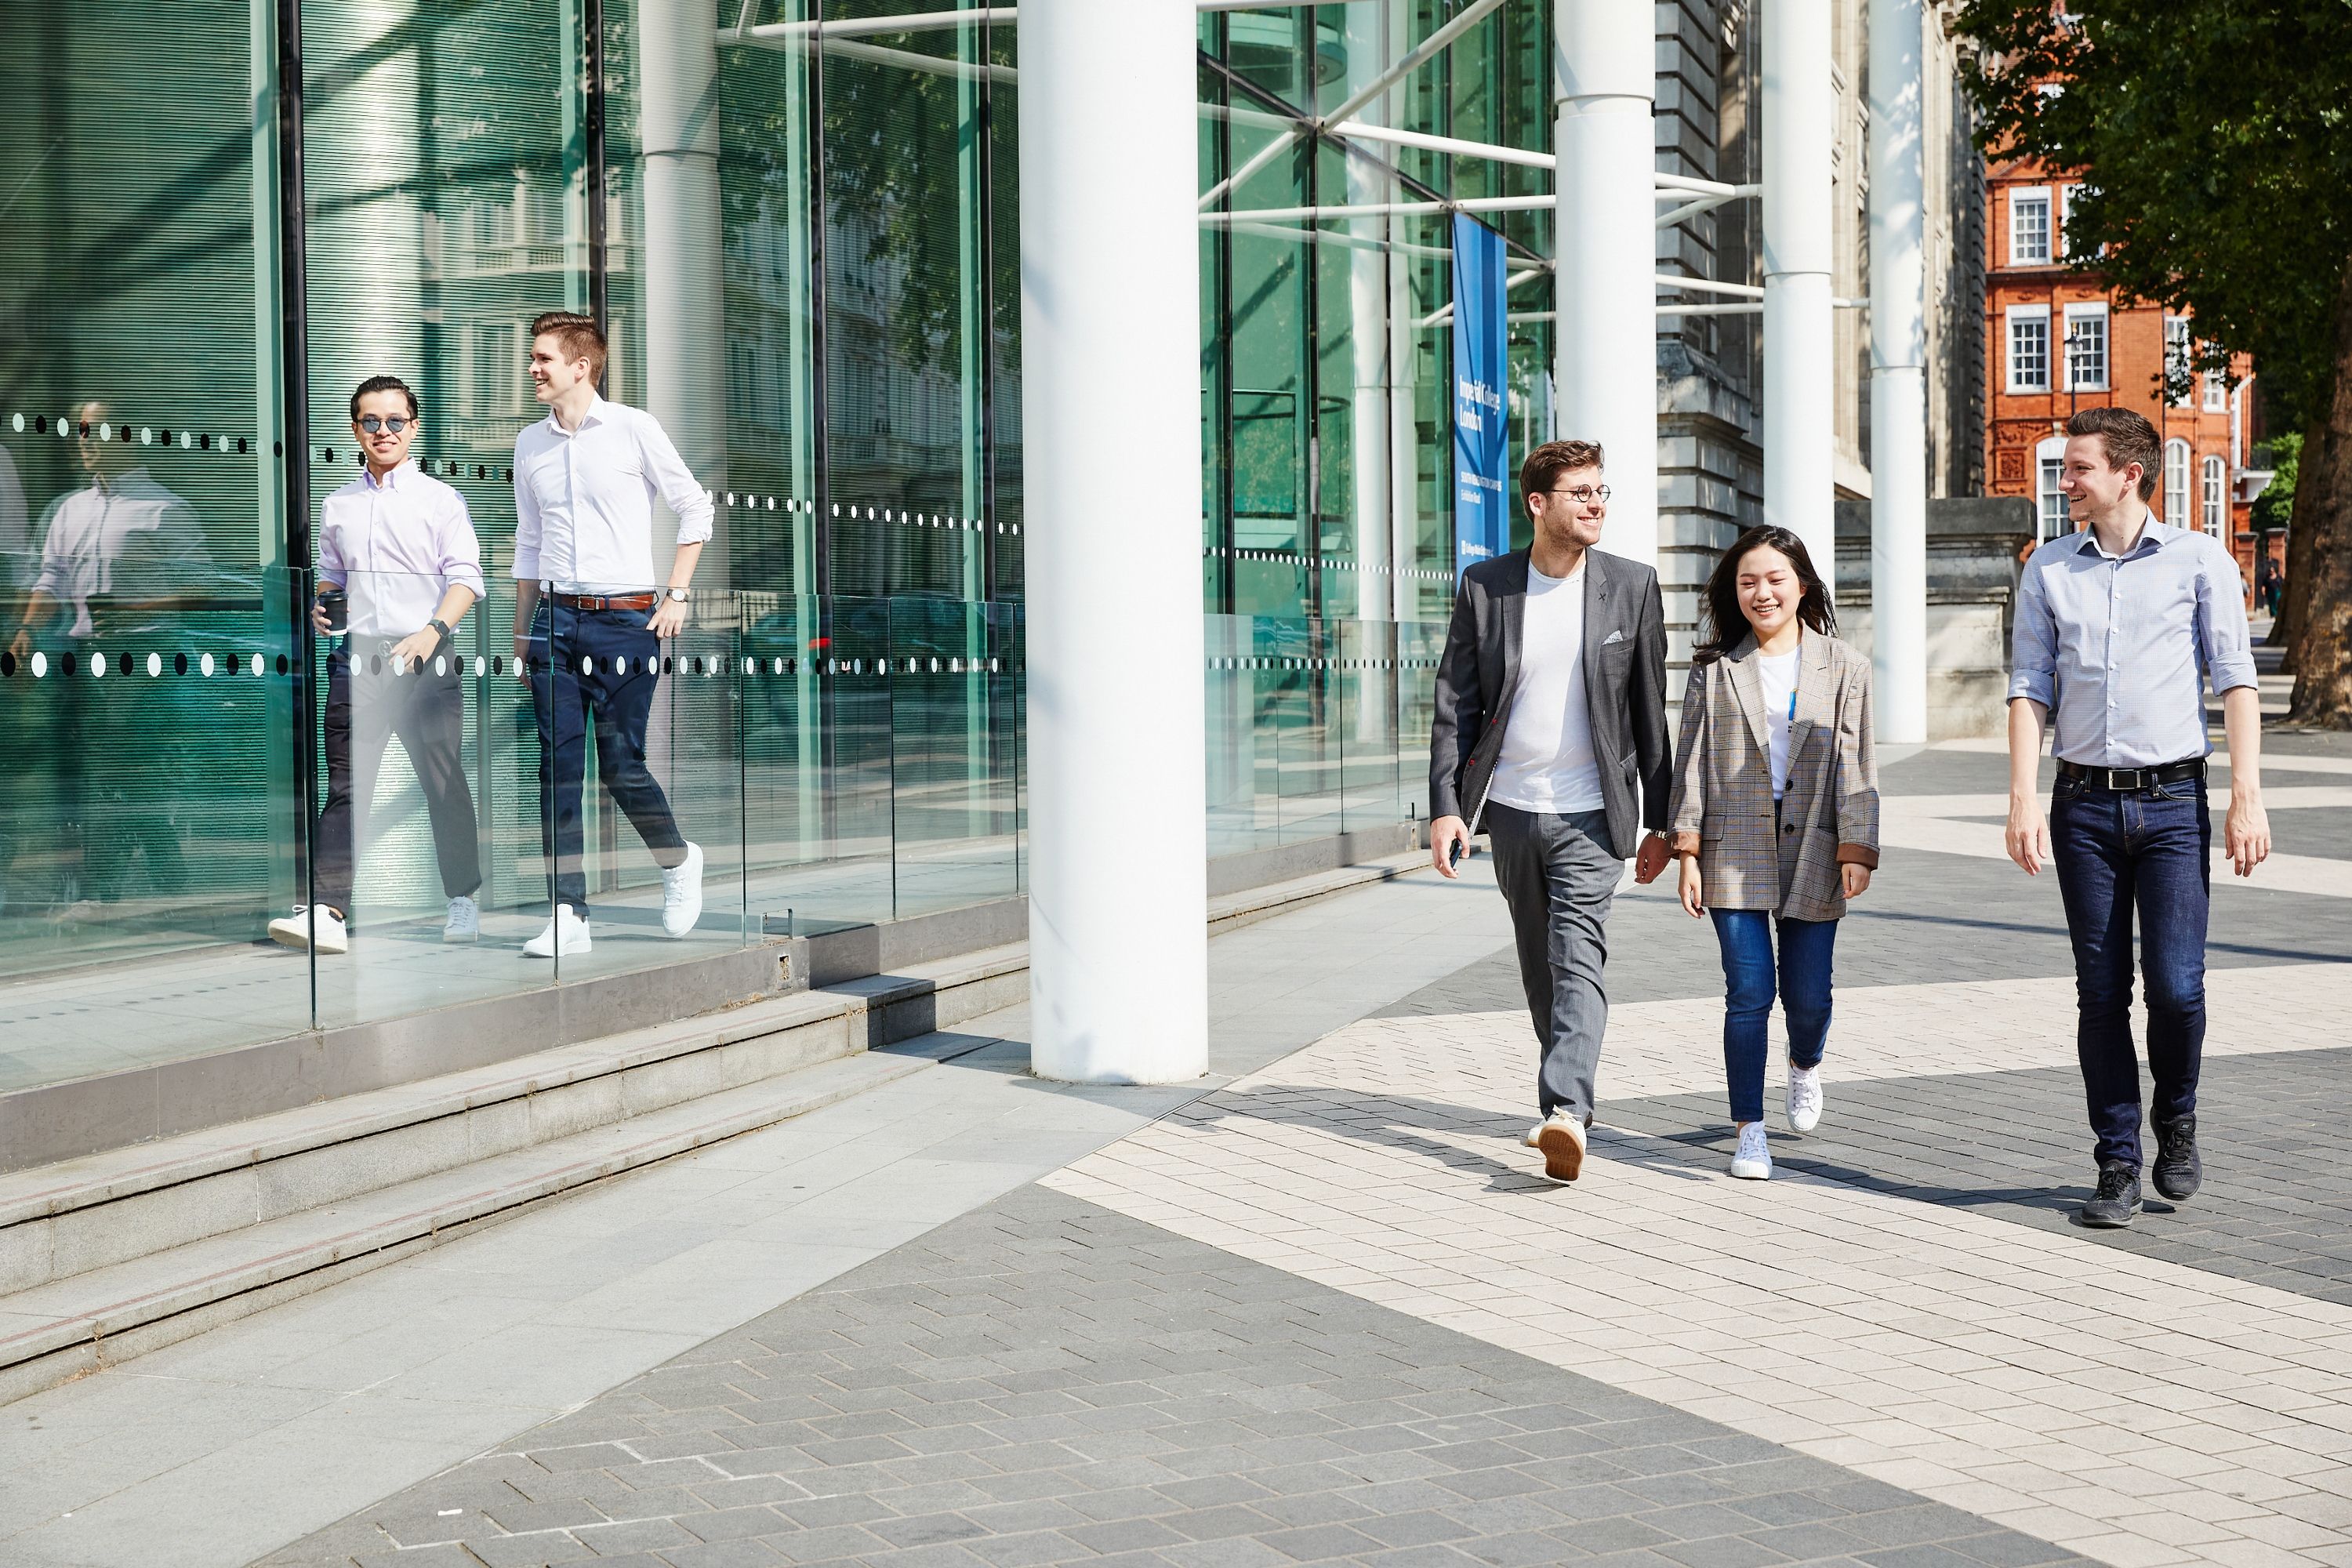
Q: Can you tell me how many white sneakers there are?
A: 8